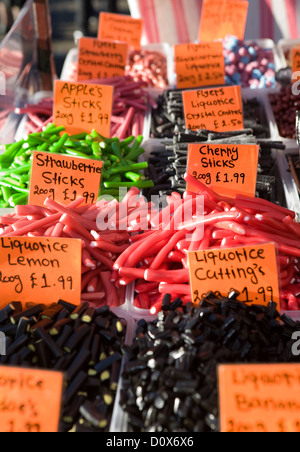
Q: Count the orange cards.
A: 13